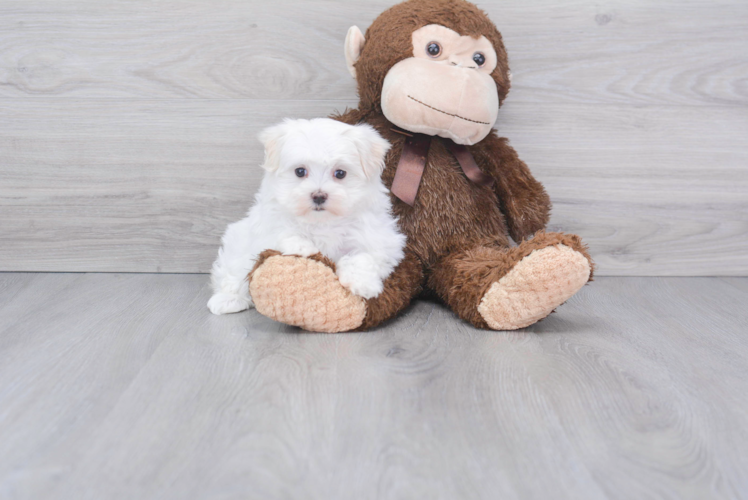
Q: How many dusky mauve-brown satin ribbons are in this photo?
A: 1